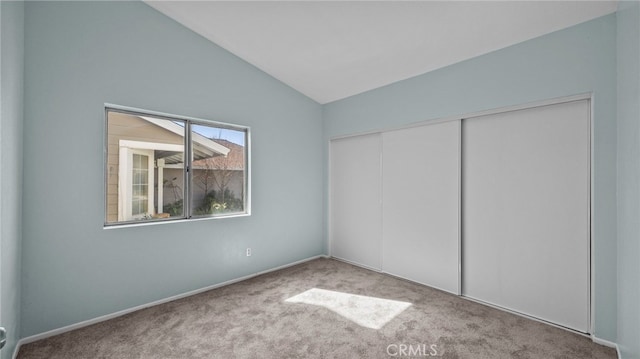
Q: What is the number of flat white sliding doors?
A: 3